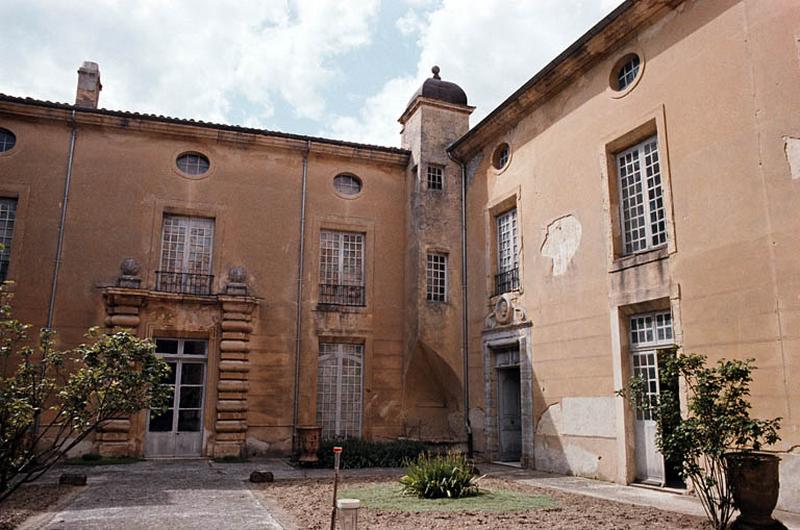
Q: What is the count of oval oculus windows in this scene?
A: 5